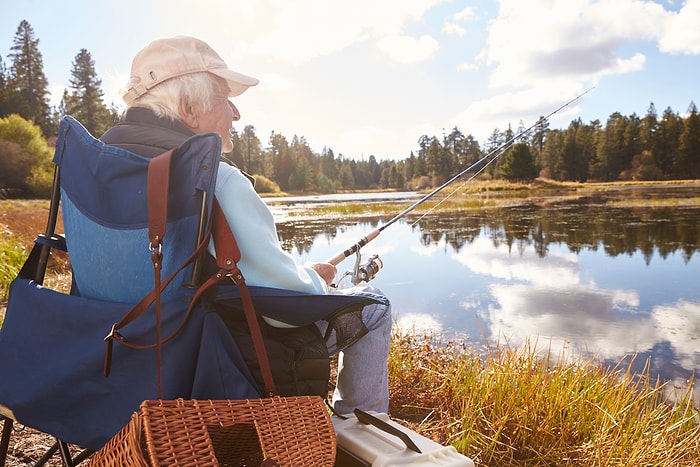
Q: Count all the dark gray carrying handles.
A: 1